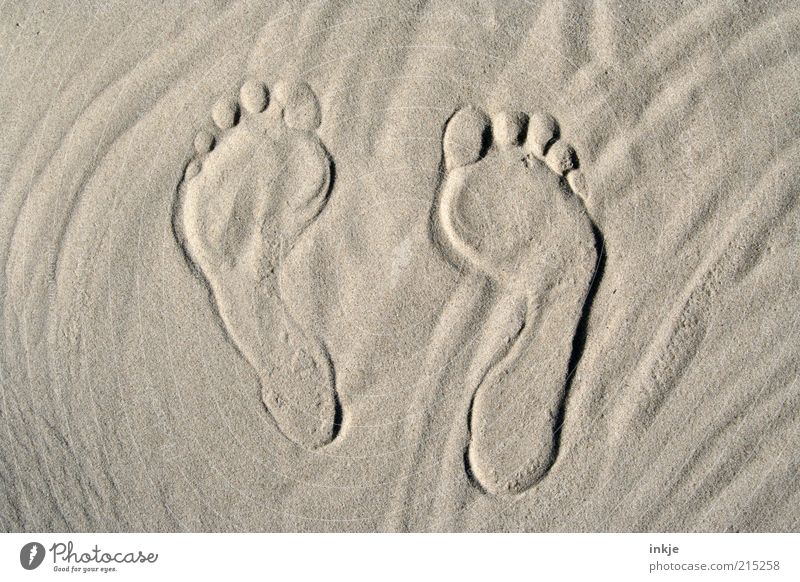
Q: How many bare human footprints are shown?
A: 2